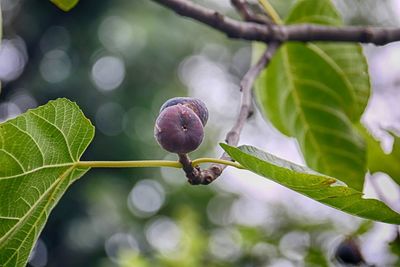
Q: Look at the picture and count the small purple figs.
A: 2